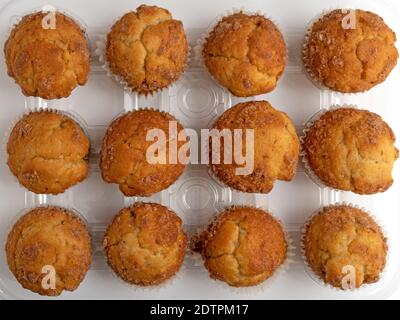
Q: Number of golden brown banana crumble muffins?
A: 12